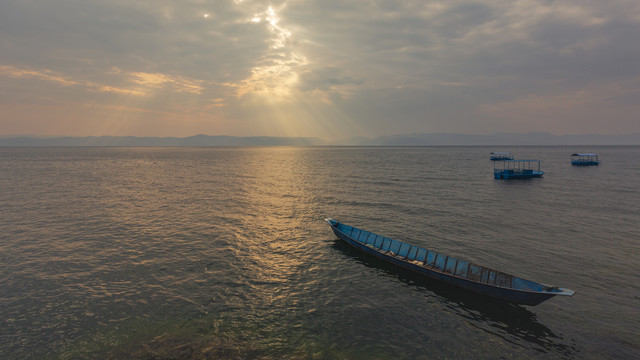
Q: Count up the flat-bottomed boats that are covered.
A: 3